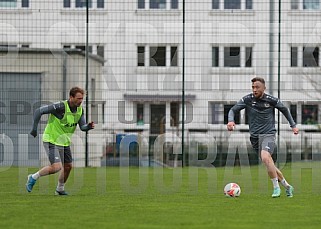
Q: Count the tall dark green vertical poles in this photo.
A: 3